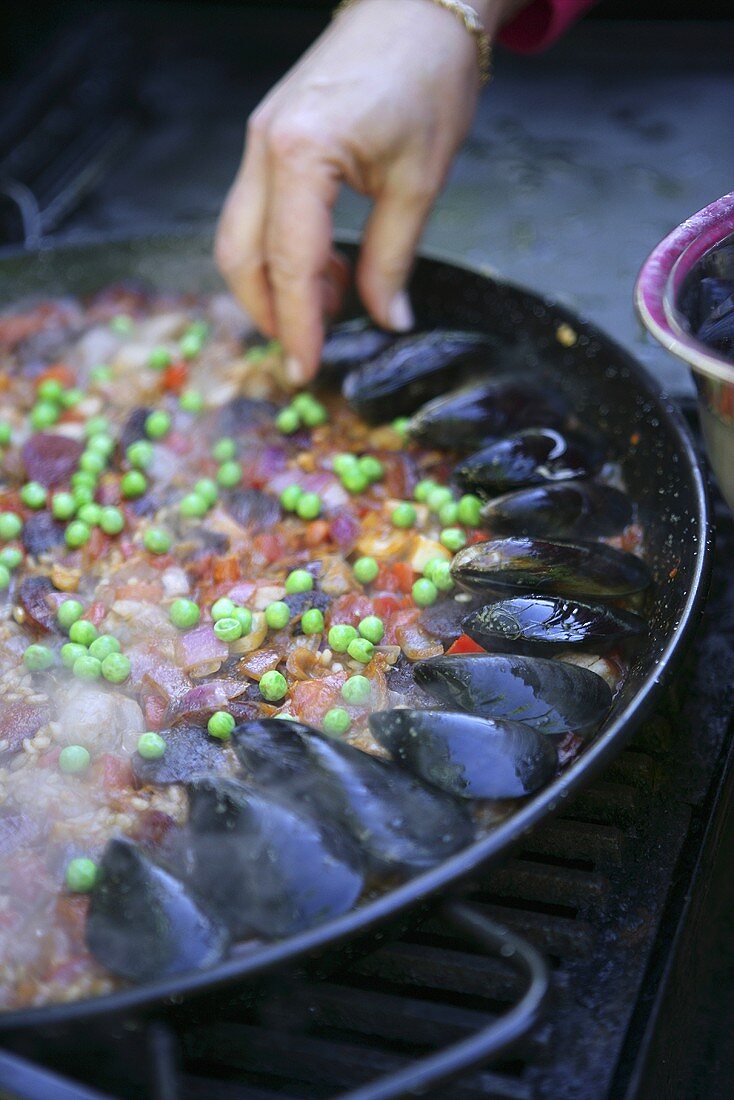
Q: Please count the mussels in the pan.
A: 12